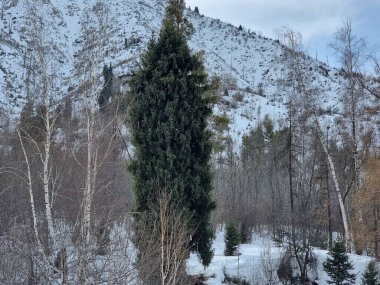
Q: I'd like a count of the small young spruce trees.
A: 3